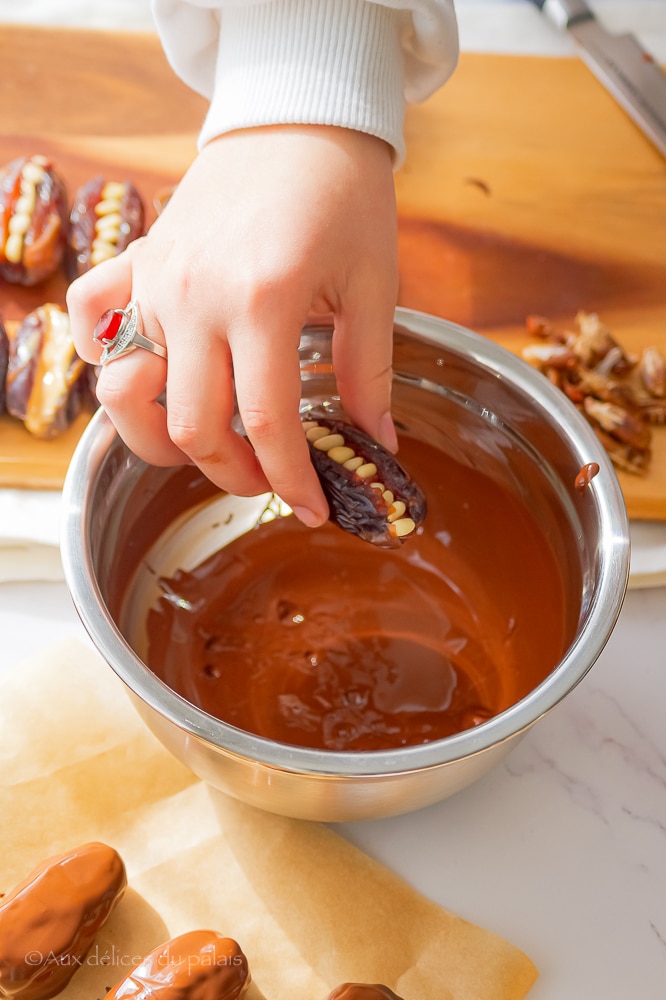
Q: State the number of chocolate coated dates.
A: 3